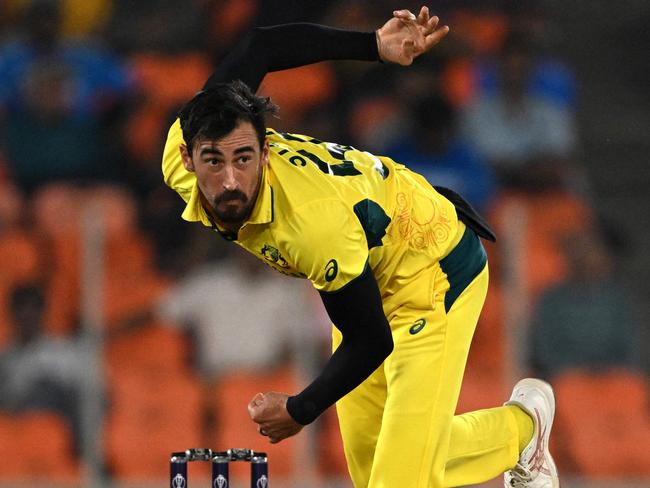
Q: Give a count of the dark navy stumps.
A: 3